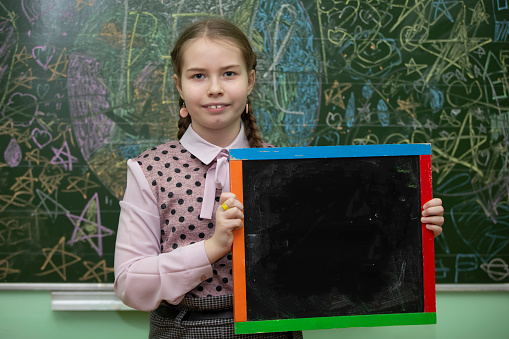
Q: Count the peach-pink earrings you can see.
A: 2